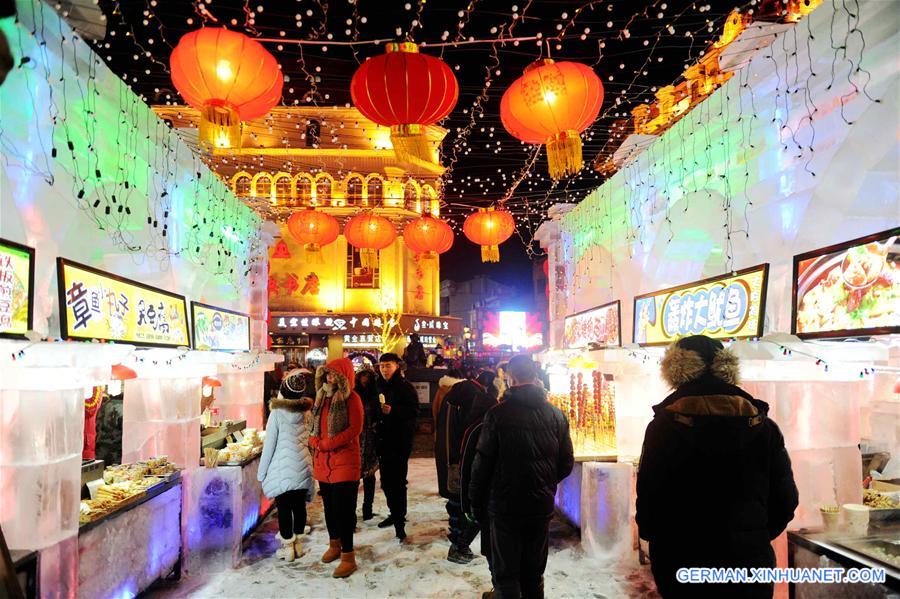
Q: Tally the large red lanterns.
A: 7